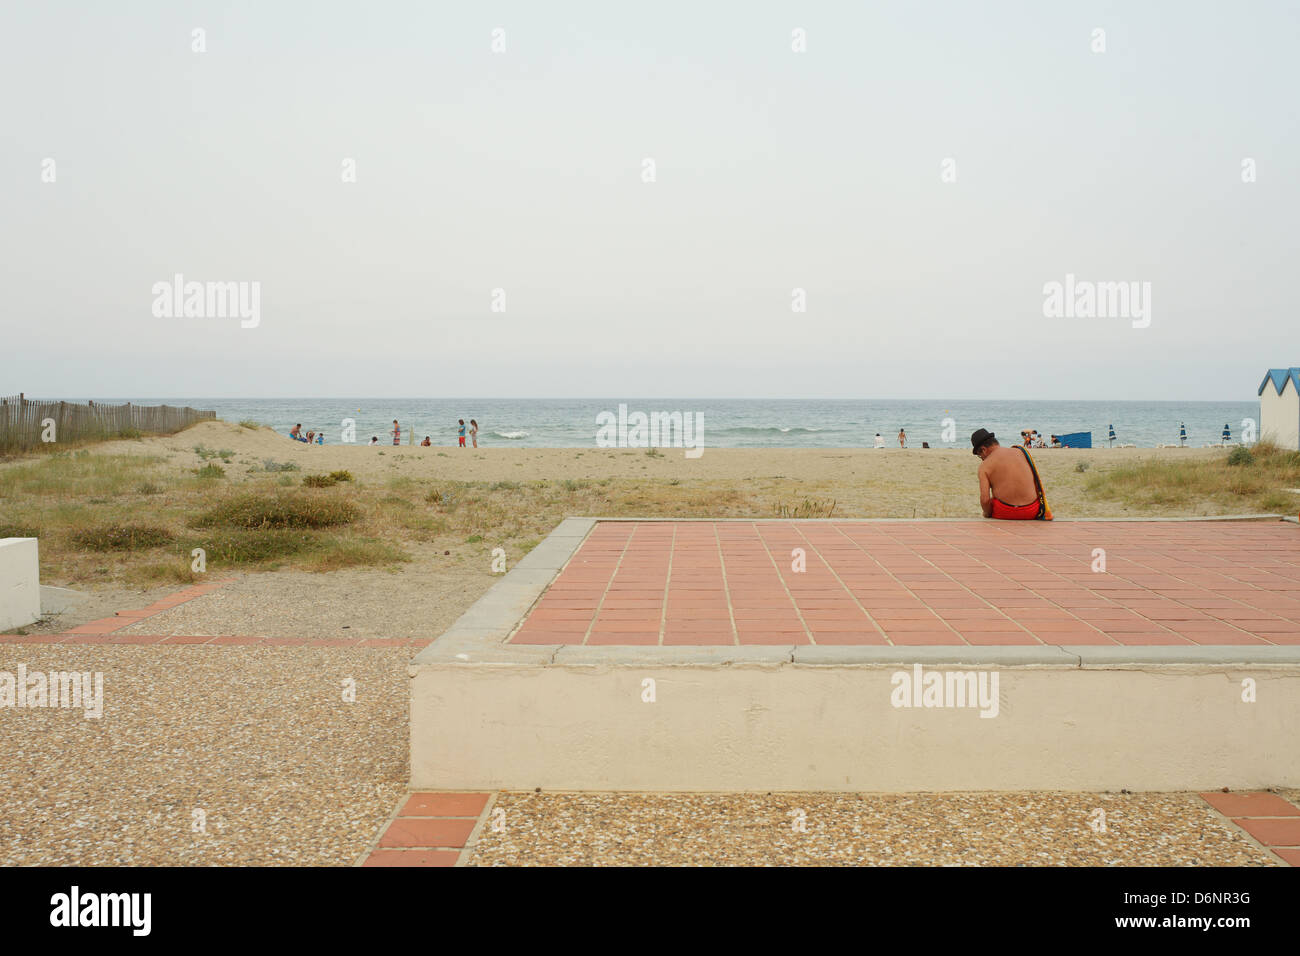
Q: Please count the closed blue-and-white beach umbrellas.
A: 3